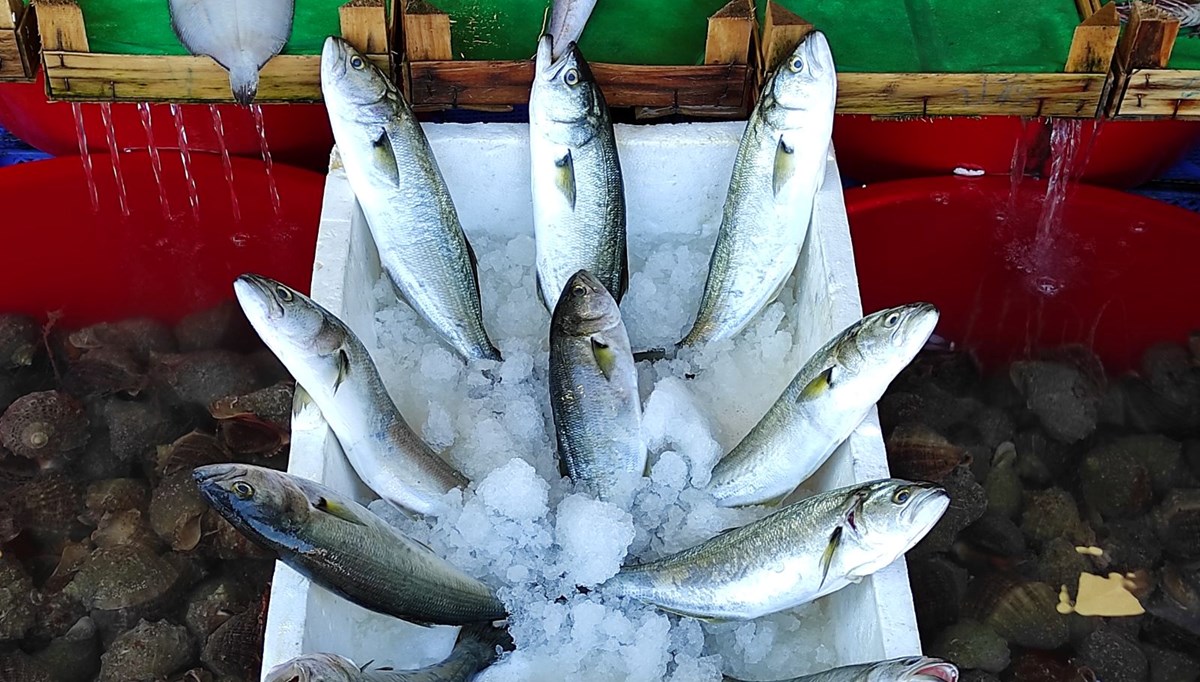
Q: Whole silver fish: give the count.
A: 8